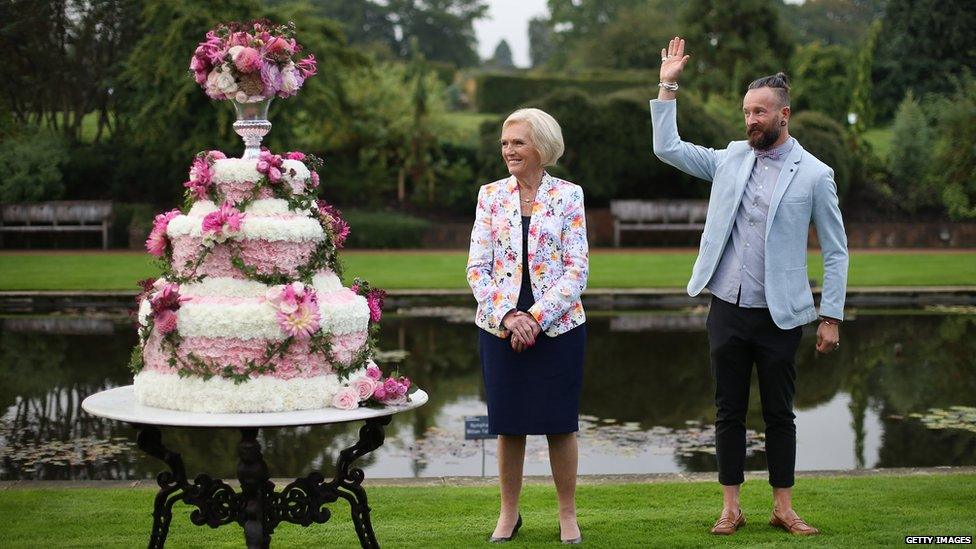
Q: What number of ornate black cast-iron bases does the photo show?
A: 1